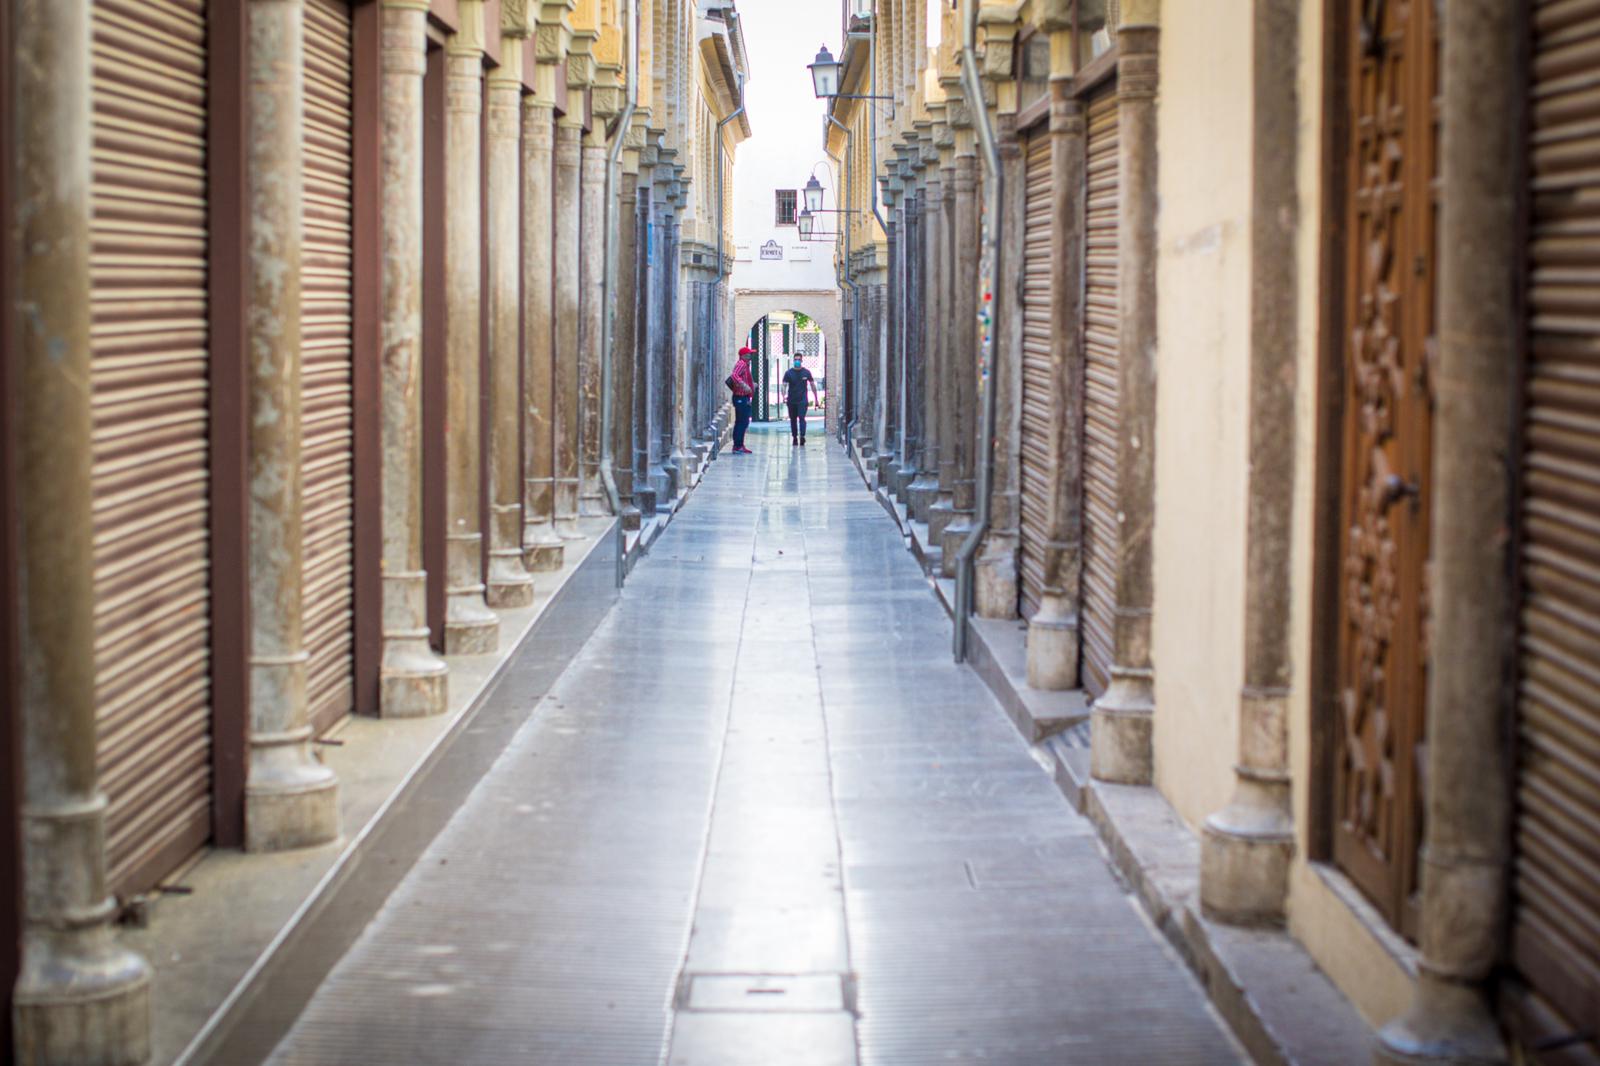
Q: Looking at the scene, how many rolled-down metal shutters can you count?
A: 5